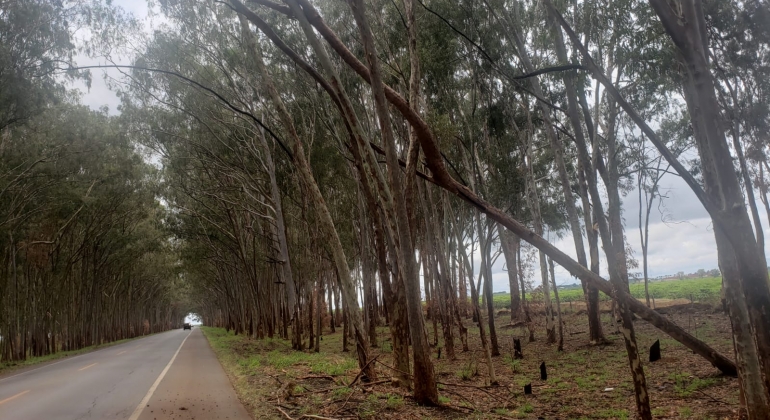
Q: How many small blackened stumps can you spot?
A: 4